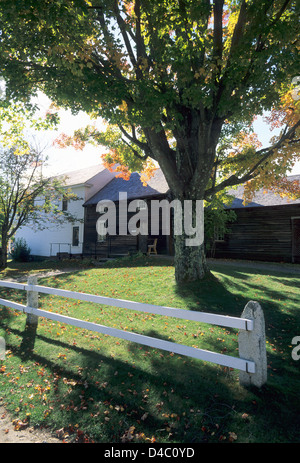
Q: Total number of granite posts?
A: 2